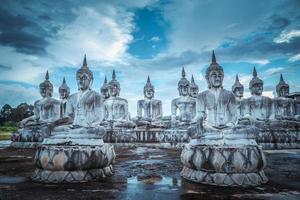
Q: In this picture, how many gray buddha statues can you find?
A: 12